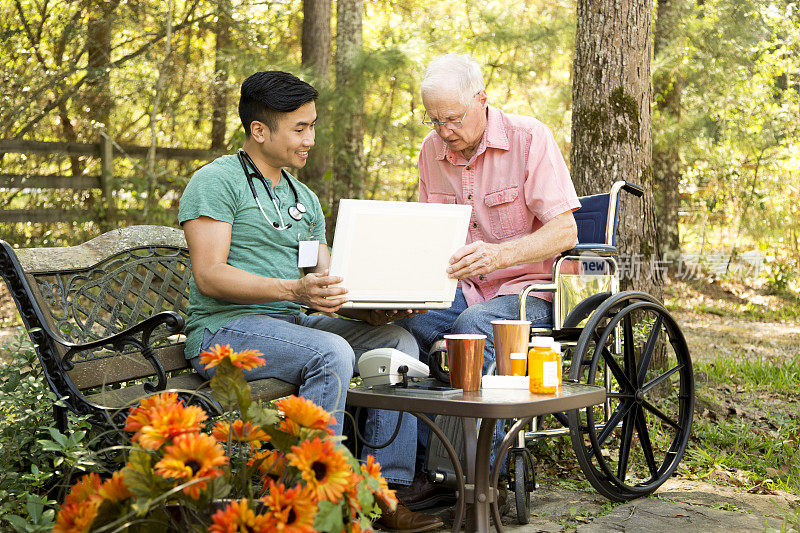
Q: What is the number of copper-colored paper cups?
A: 2